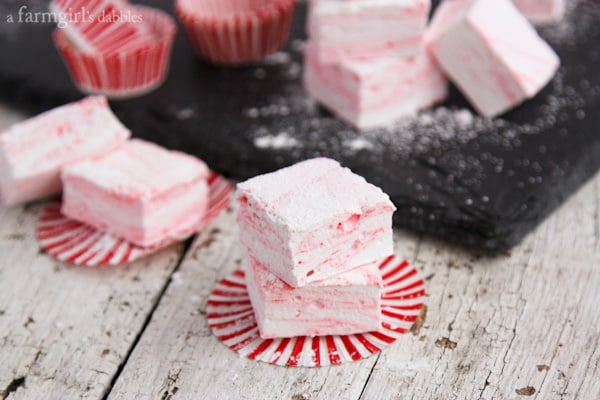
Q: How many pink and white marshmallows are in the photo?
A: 8